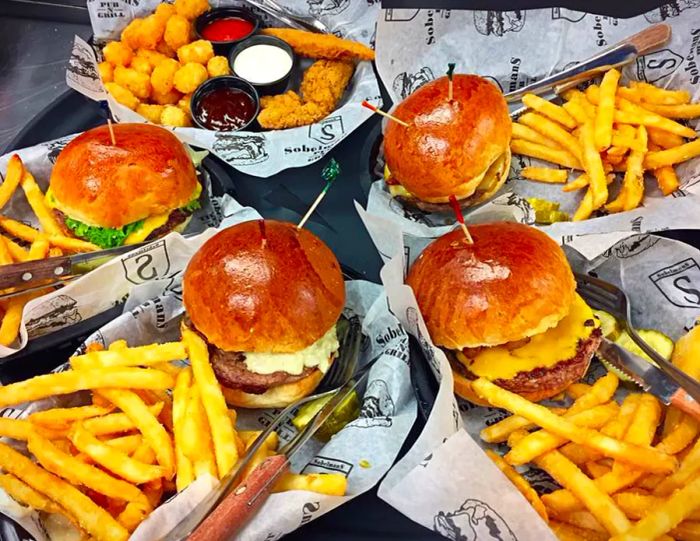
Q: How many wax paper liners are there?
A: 5